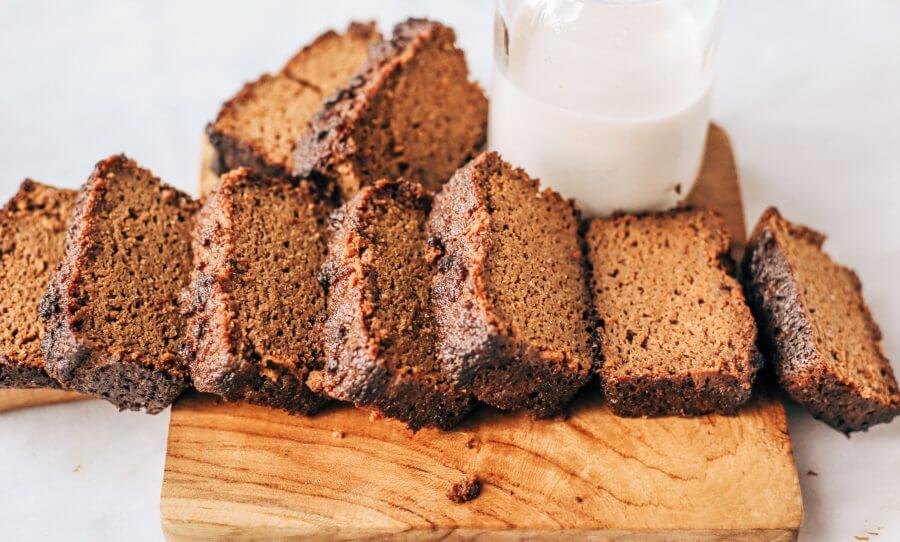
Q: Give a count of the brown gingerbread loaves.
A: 9